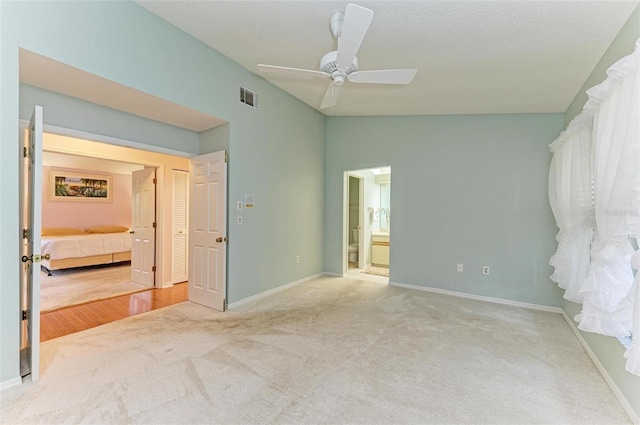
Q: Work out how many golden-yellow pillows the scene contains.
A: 2